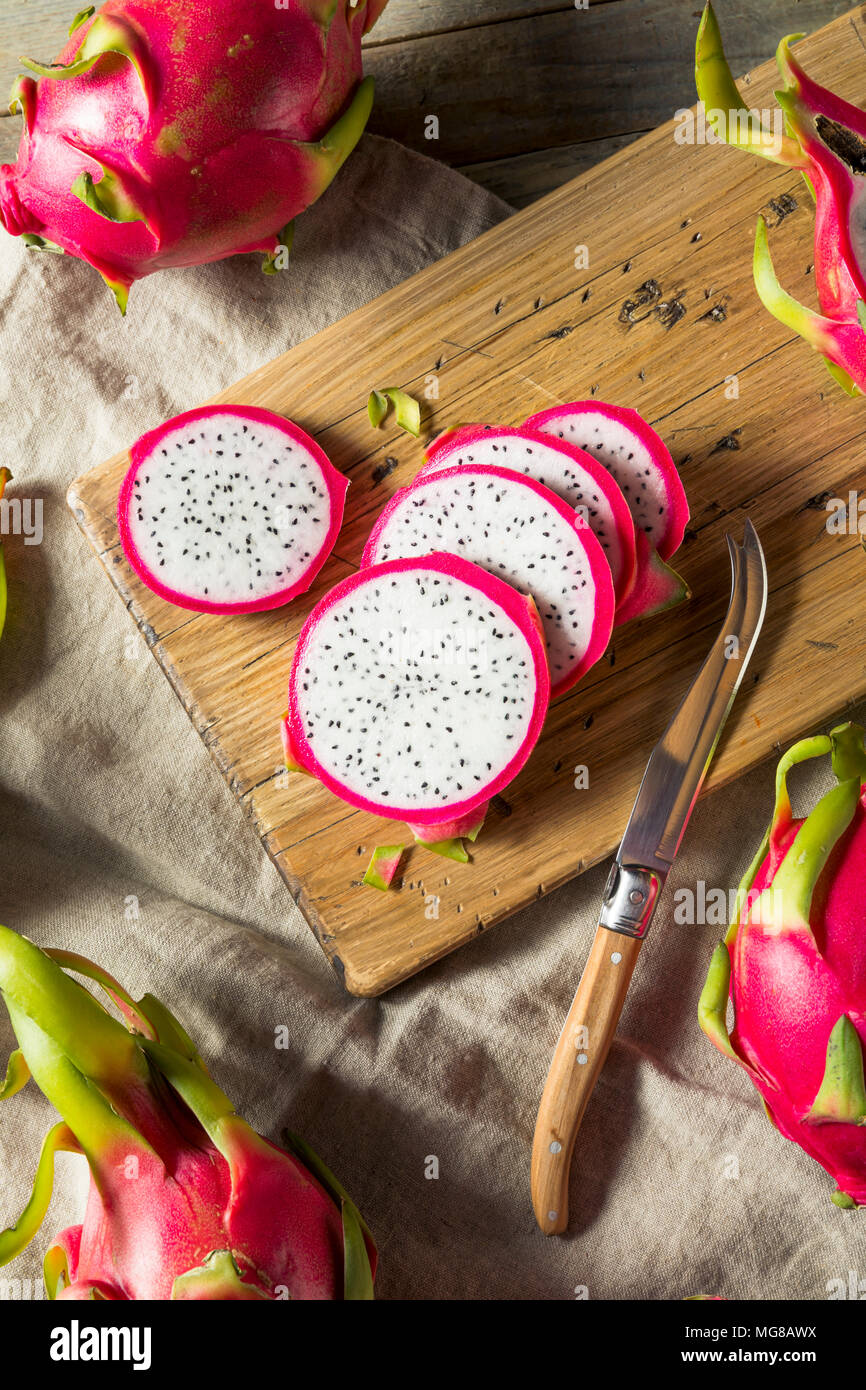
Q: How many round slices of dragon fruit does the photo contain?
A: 5